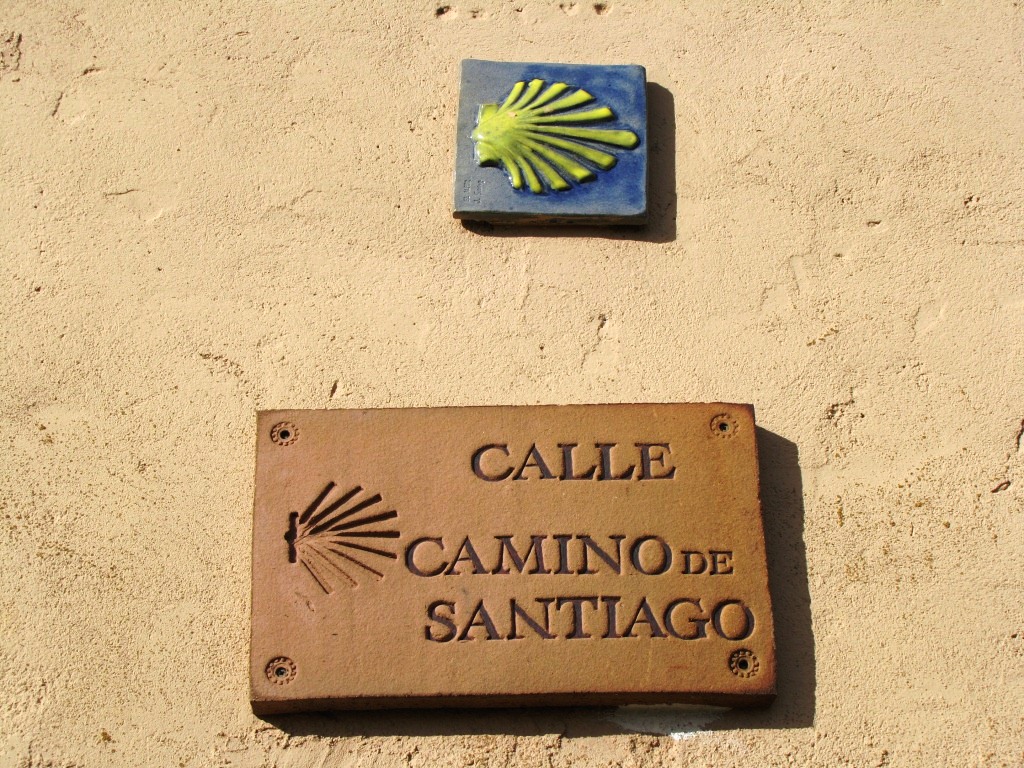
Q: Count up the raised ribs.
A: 11